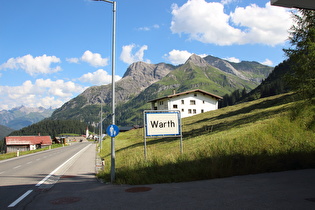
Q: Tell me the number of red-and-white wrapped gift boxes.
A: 0